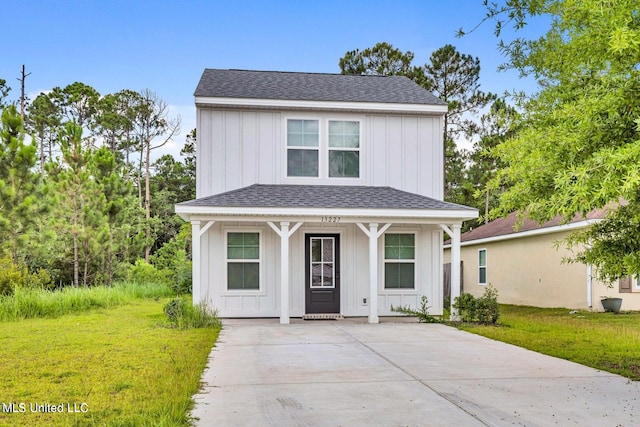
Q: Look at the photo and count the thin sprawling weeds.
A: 1